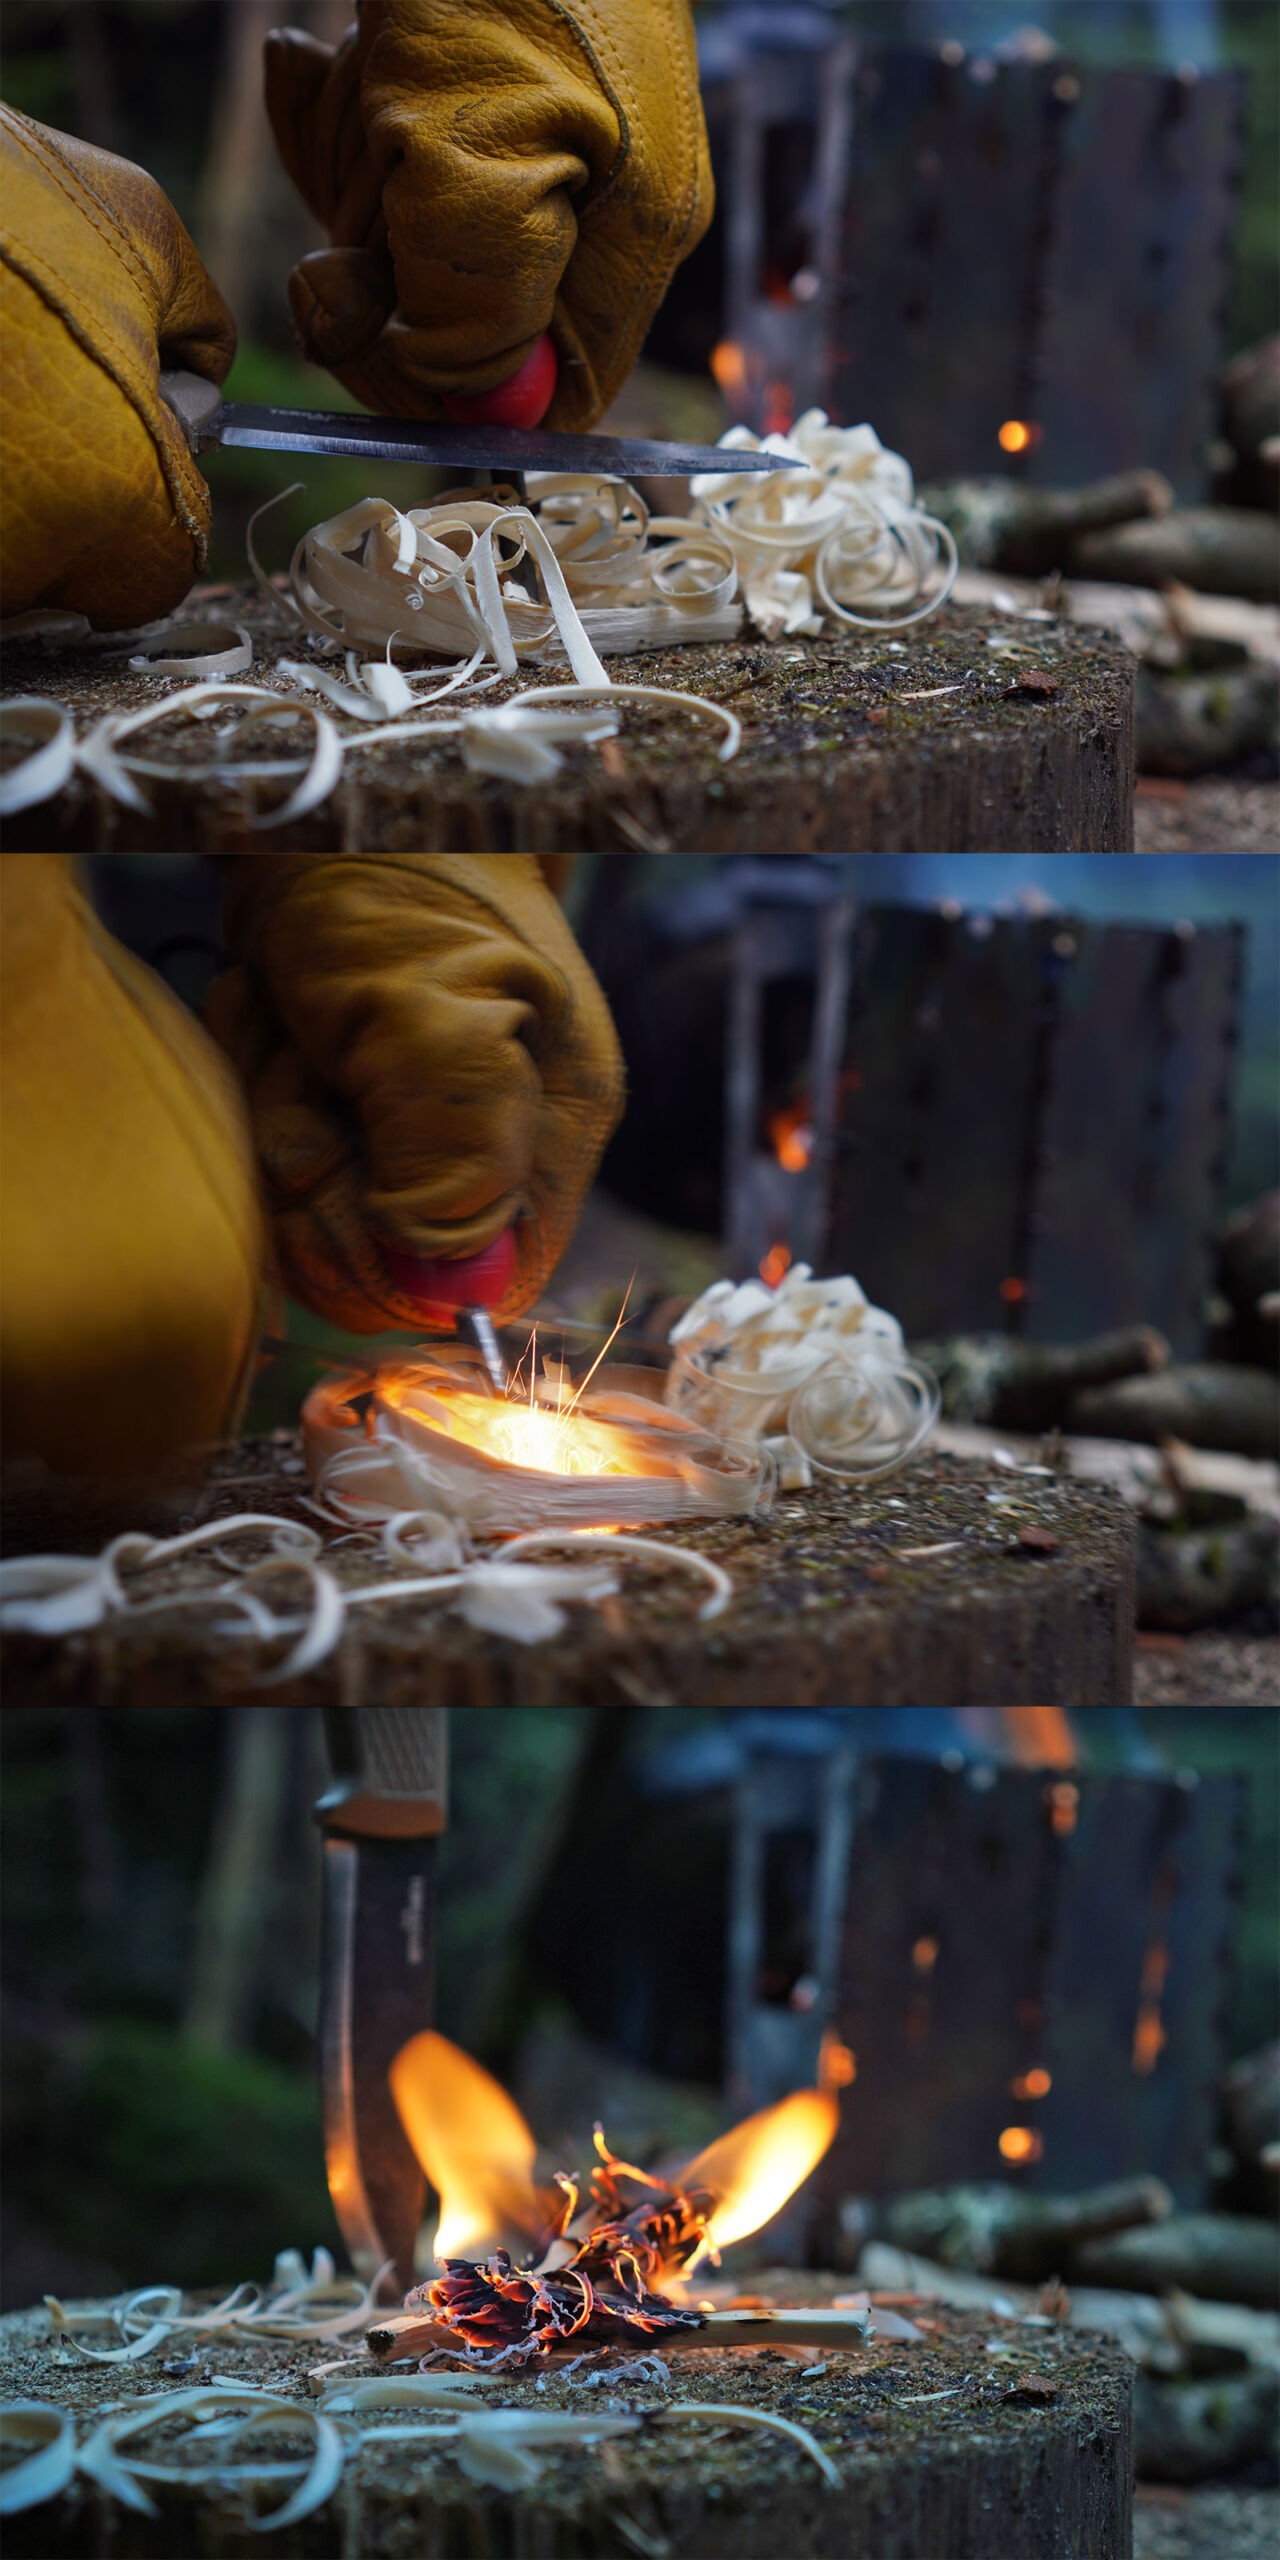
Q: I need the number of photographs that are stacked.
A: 3